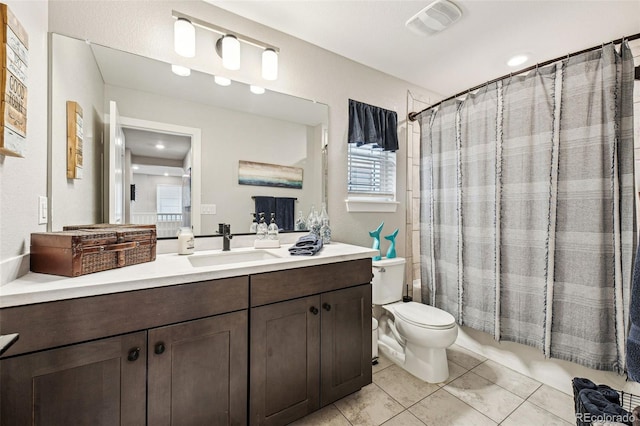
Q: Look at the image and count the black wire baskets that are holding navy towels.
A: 1